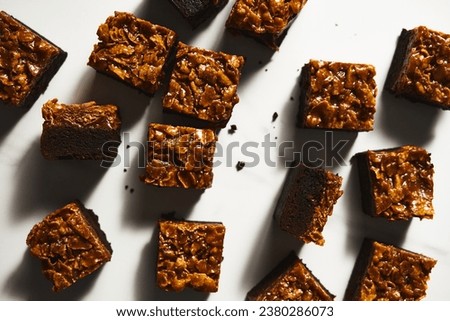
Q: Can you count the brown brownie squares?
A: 15